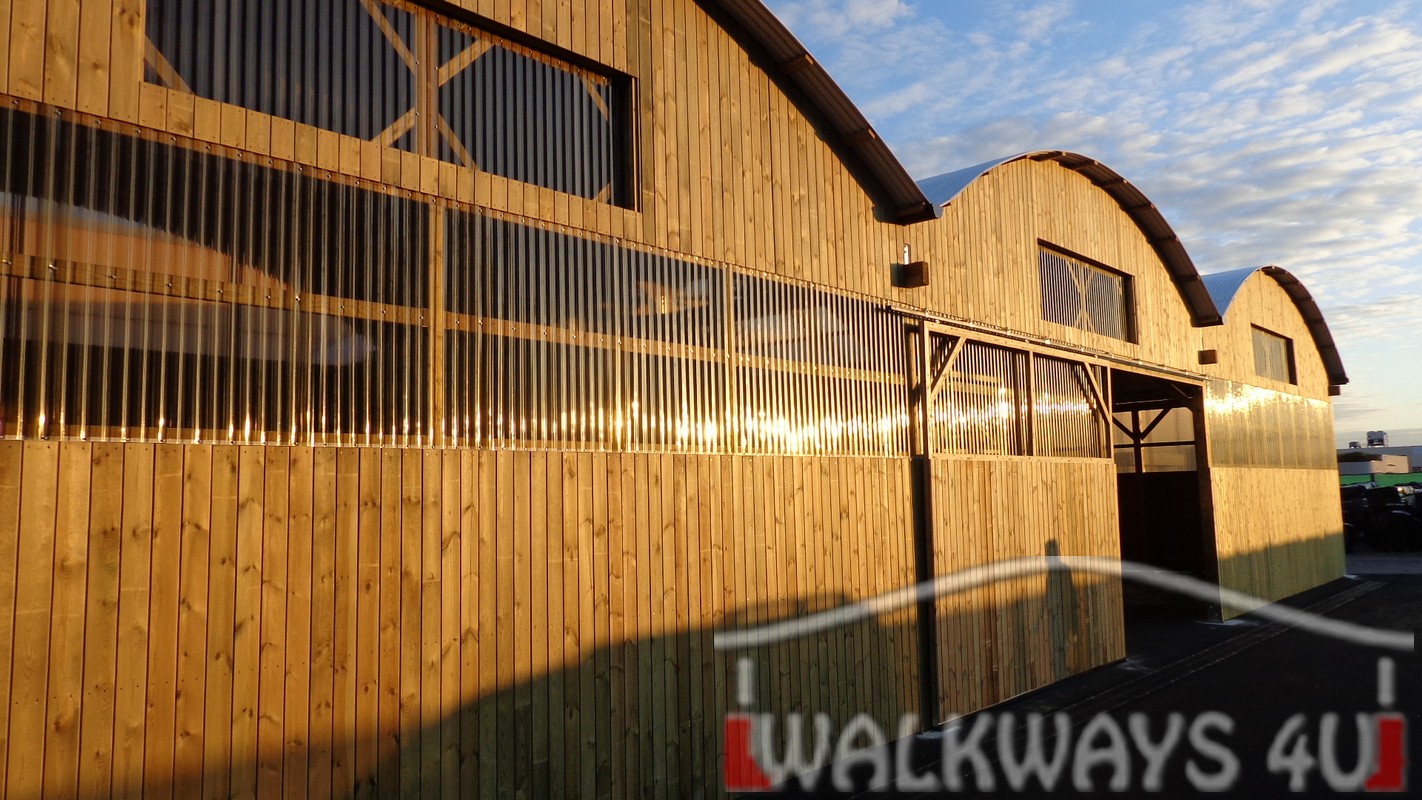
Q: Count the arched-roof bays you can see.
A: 3